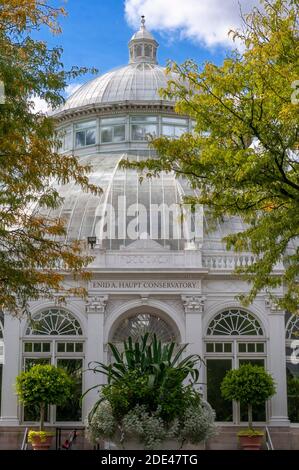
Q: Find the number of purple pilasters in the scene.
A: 0